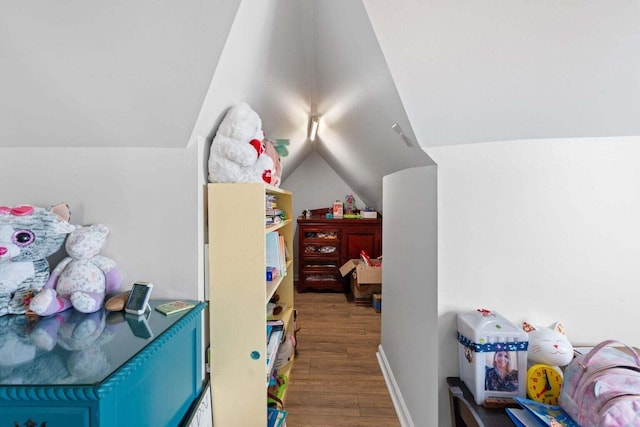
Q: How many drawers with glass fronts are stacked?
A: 4